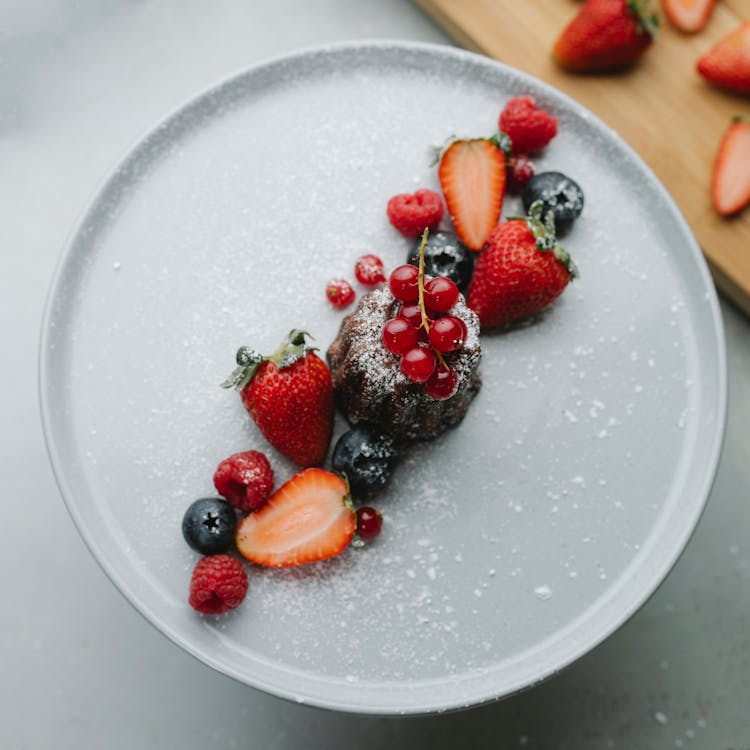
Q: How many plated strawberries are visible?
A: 4